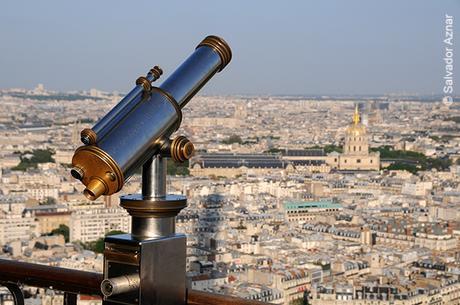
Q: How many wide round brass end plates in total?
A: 1